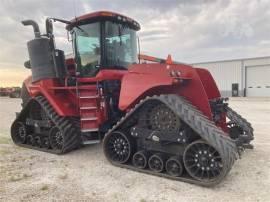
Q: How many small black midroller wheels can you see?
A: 6